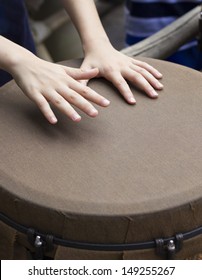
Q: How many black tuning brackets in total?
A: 2